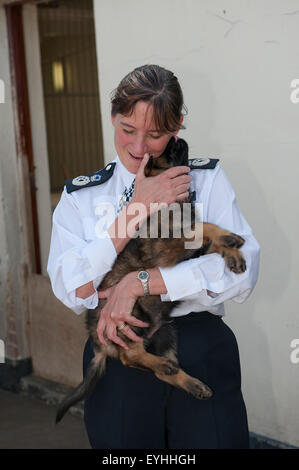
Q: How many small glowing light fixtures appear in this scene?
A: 1